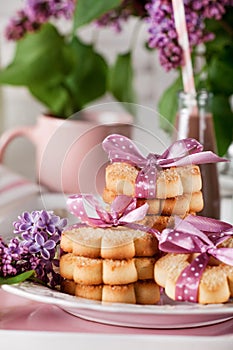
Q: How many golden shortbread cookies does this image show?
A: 7